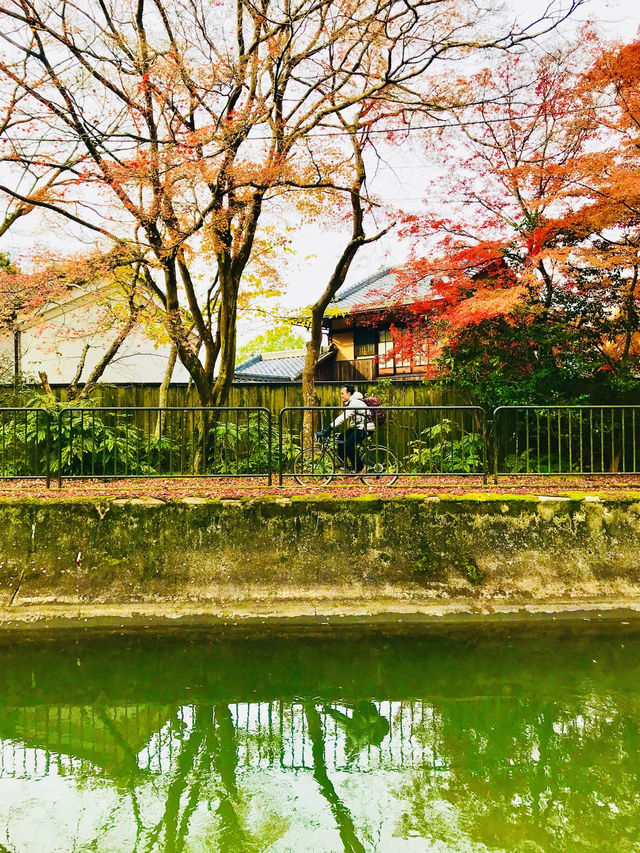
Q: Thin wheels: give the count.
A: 2